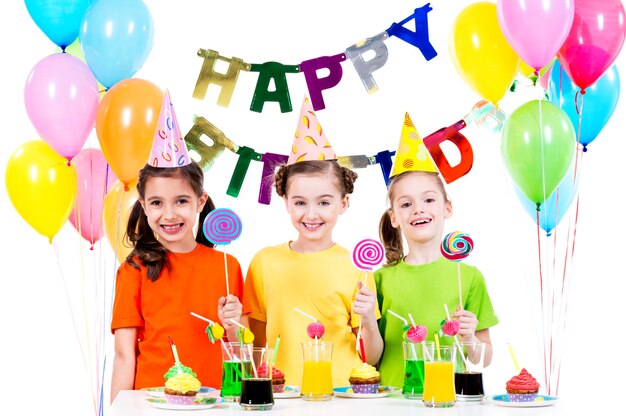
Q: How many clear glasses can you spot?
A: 6